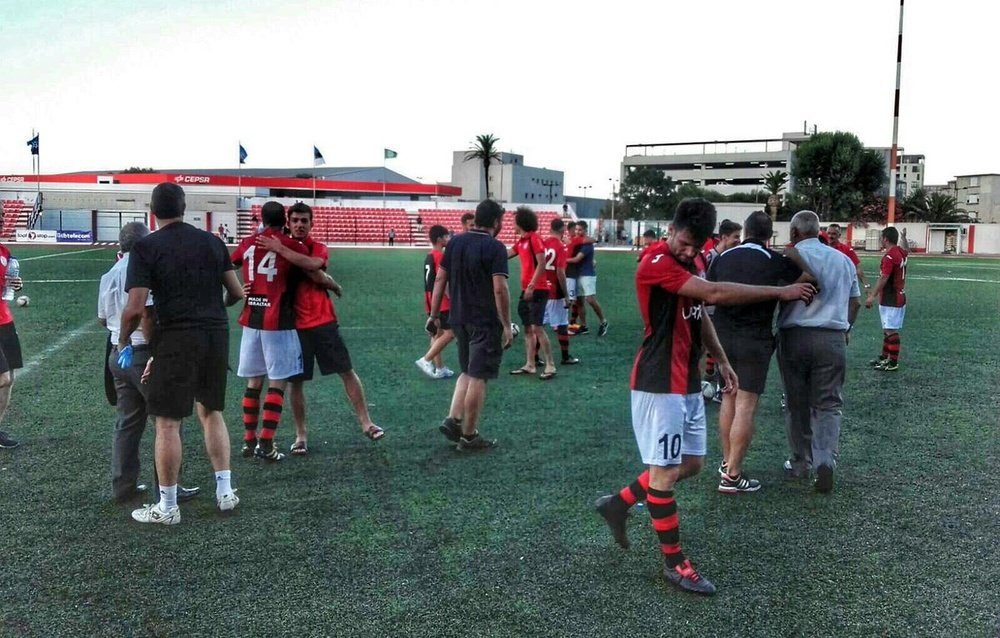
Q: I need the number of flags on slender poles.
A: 4